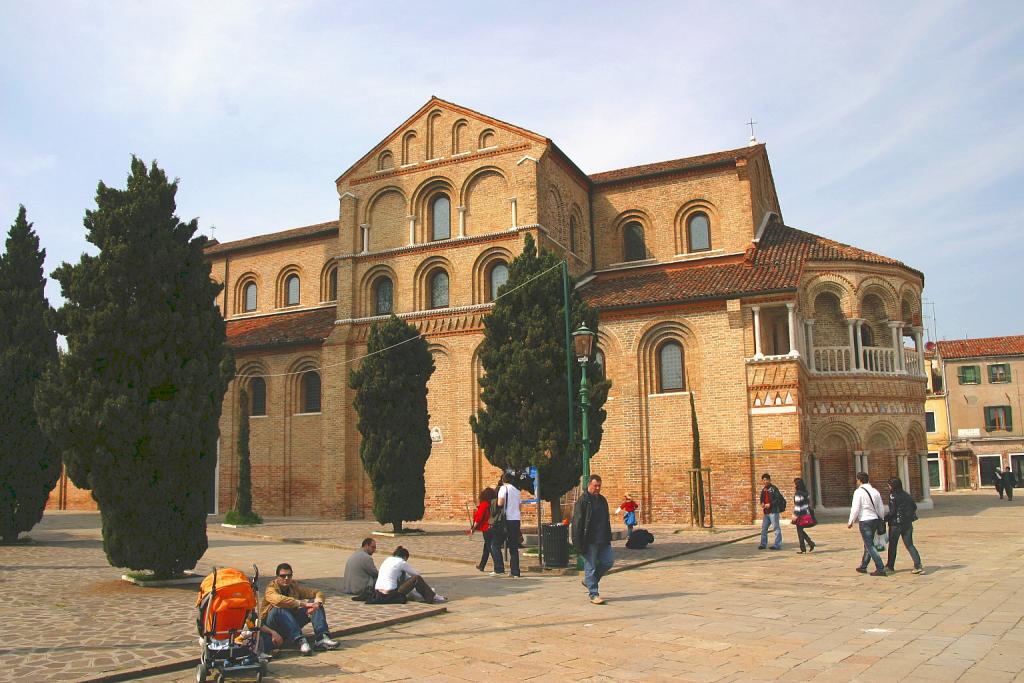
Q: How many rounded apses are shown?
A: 1